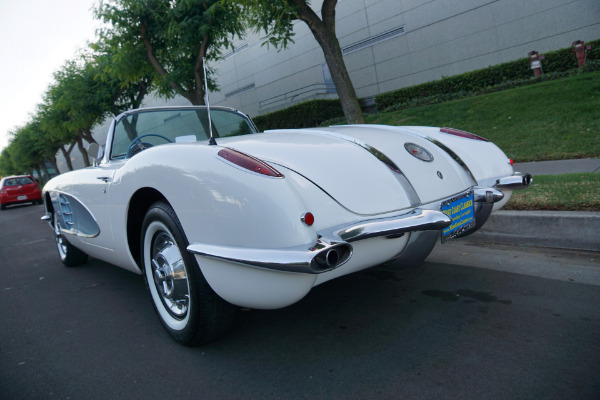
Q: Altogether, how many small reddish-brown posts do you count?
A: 2